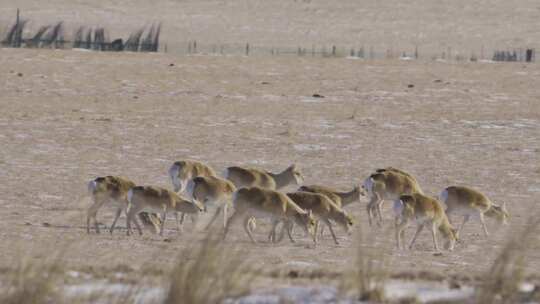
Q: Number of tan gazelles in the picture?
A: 12